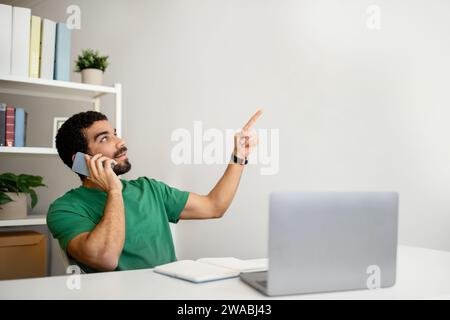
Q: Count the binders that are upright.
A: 5